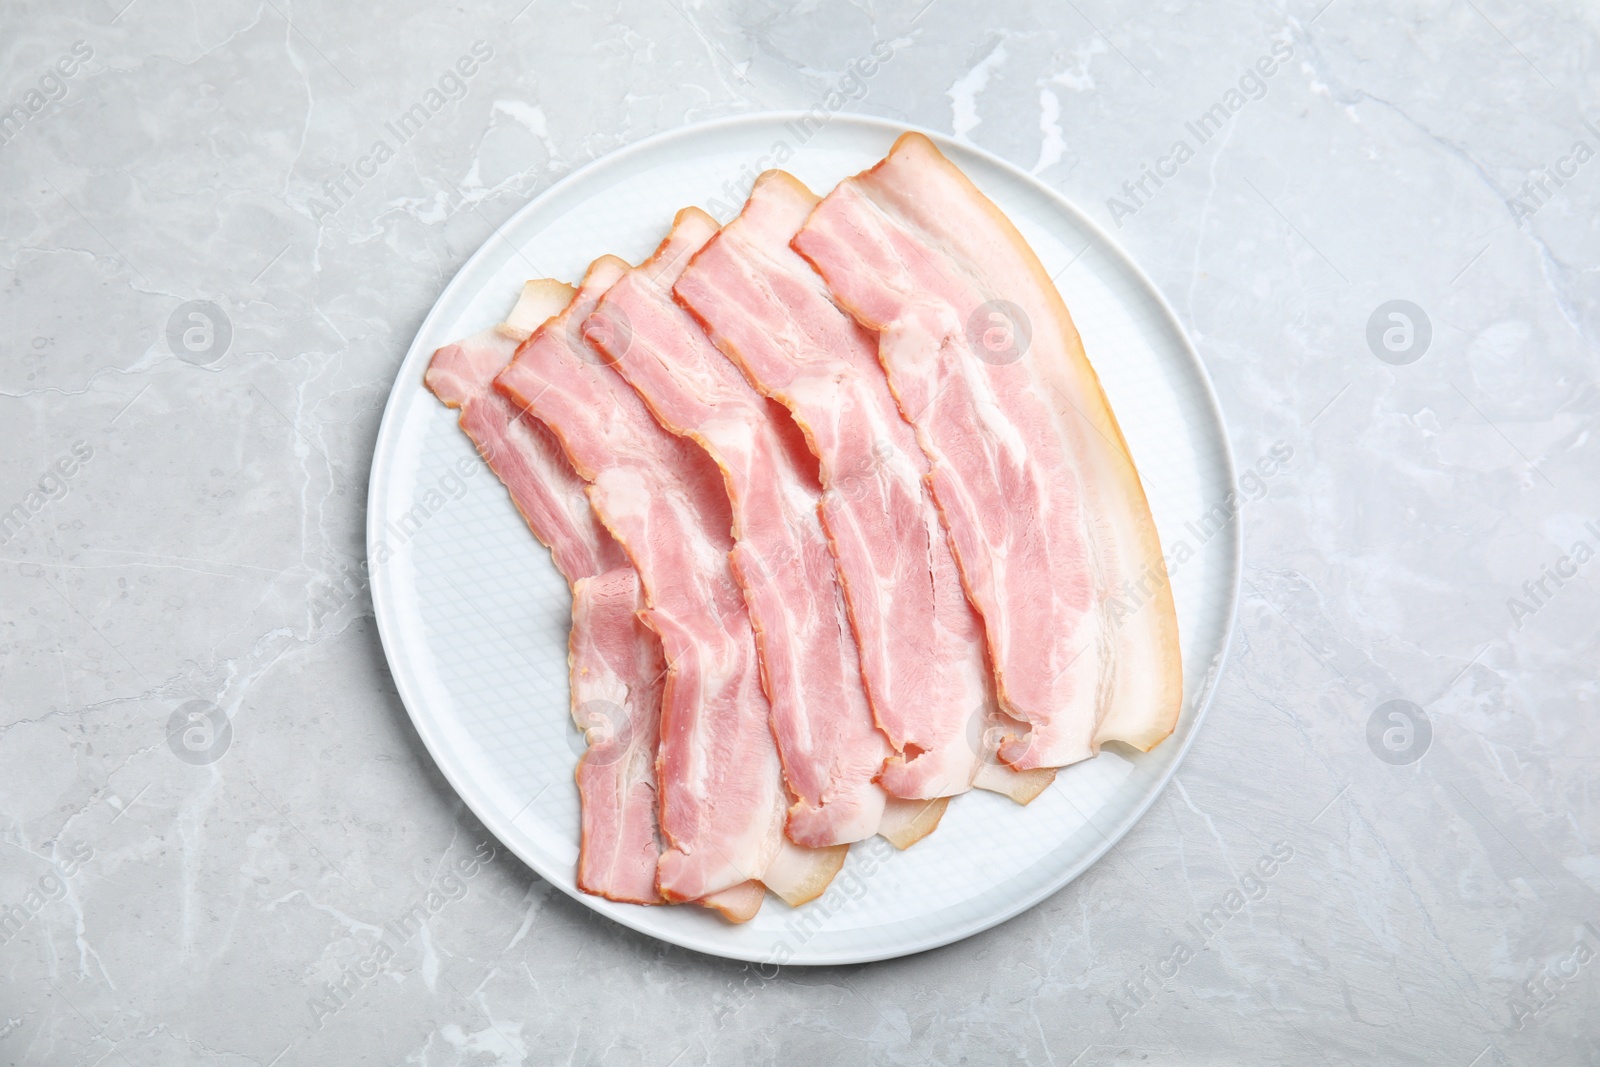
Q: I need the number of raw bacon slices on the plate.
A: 5